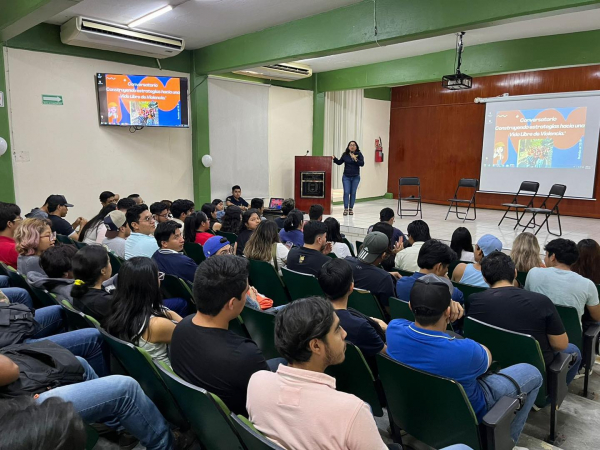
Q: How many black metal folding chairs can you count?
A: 4